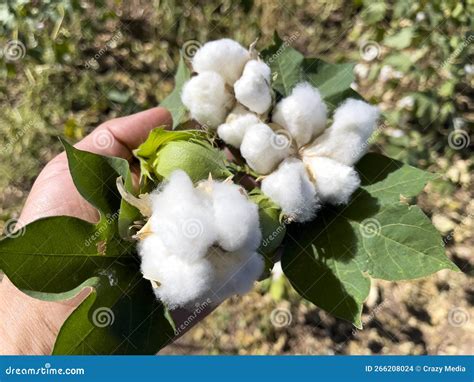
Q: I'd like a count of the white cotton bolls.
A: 3